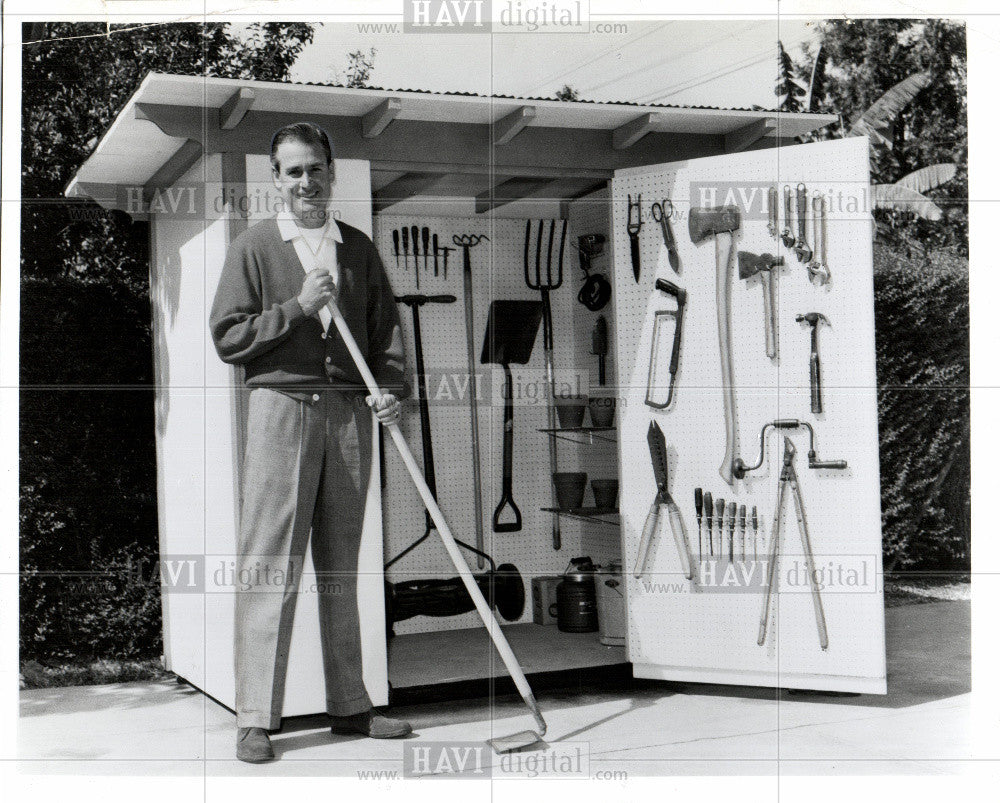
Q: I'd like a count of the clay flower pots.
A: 4